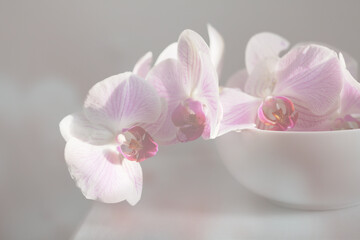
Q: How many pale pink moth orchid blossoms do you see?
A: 4